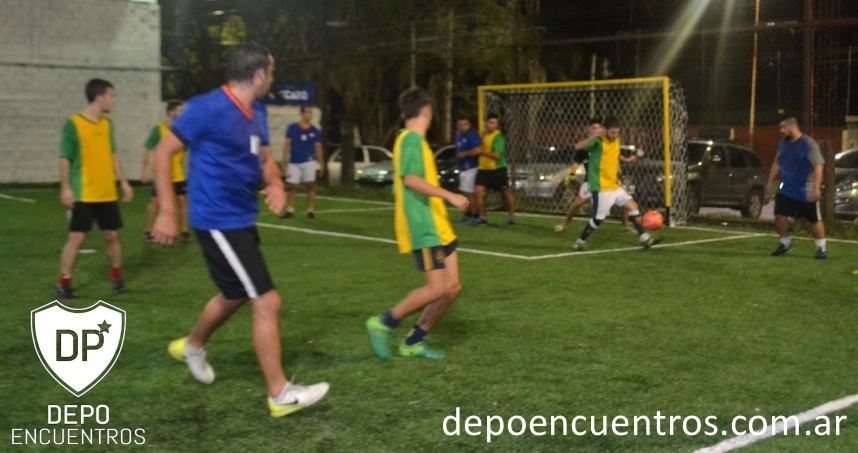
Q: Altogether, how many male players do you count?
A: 10